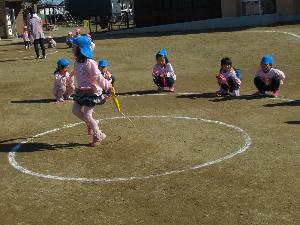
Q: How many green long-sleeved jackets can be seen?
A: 0